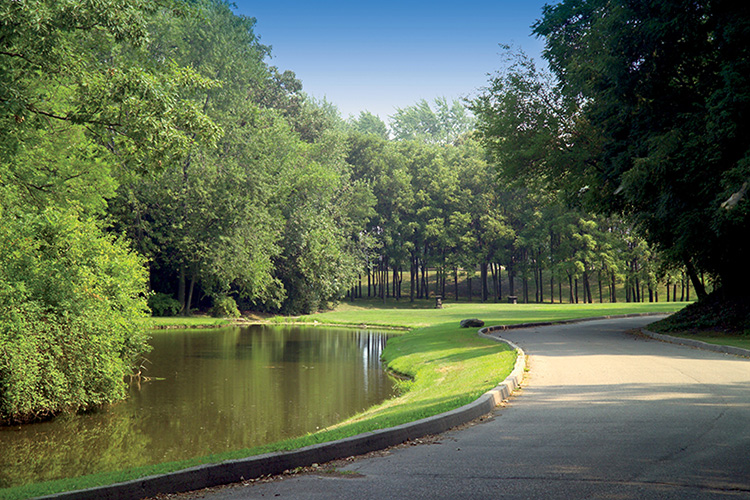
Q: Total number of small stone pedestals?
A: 2